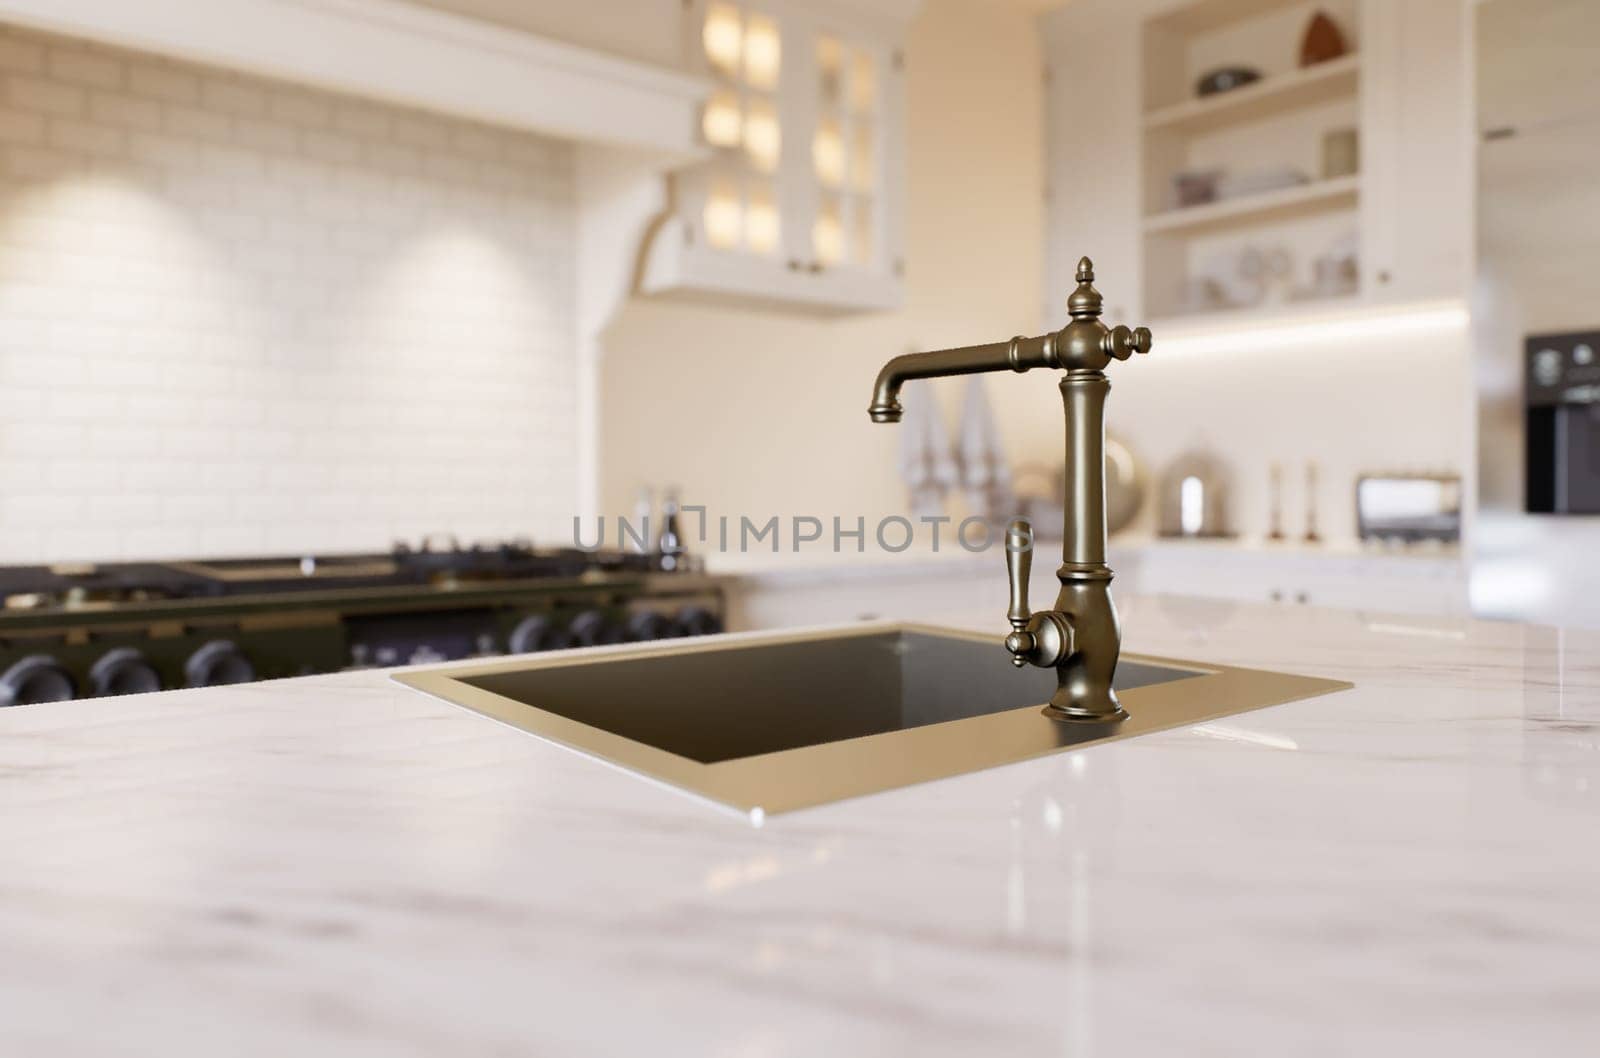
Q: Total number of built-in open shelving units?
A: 1